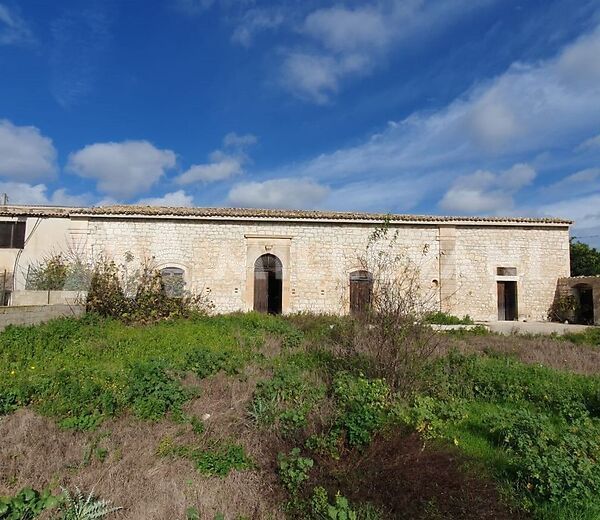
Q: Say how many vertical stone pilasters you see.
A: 2